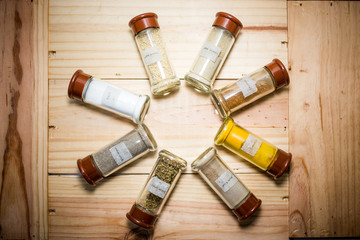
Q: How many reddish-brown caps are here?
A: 8